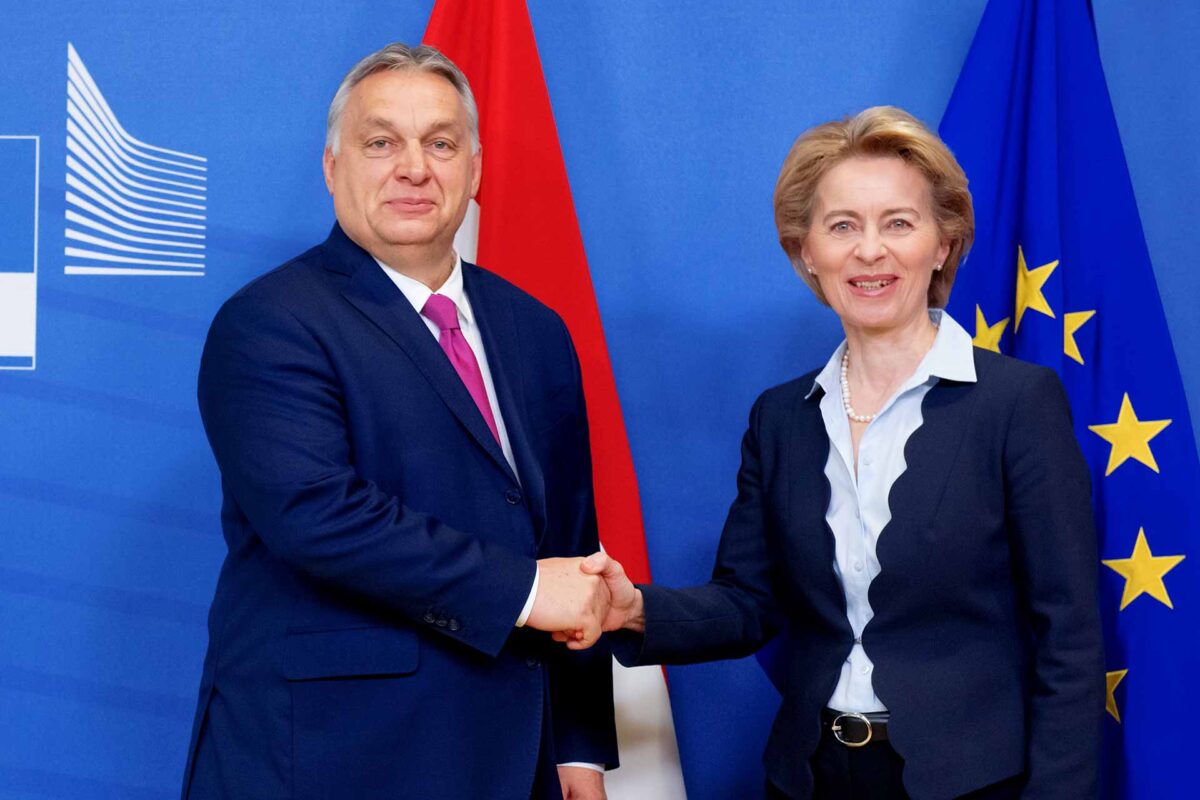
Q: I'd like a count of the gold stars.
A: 6